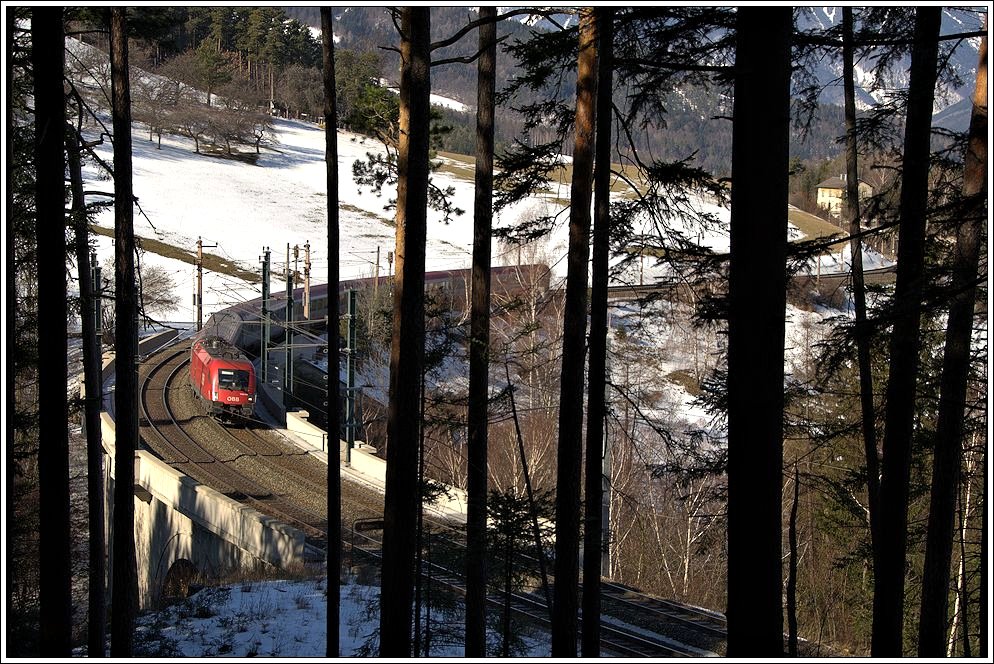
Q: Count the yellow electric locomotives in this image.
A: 0